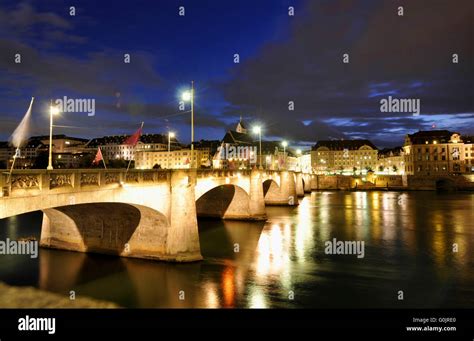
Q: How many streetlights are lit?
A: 6